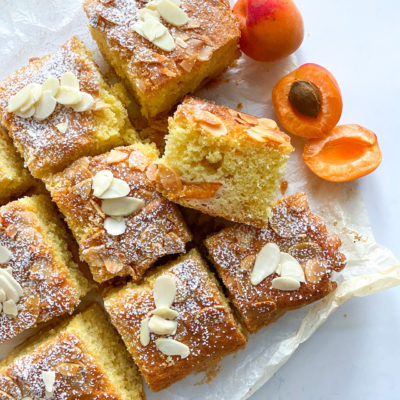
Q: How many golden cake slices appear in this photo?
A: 9